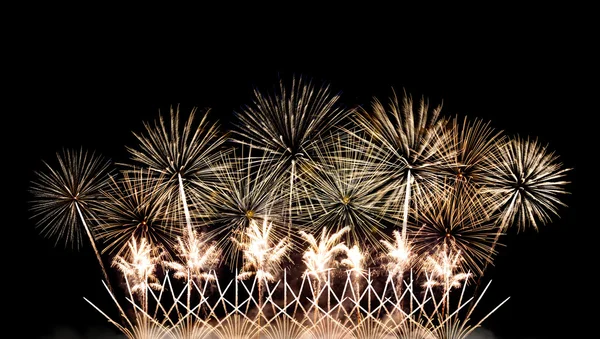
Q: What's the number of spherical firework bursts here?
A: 10